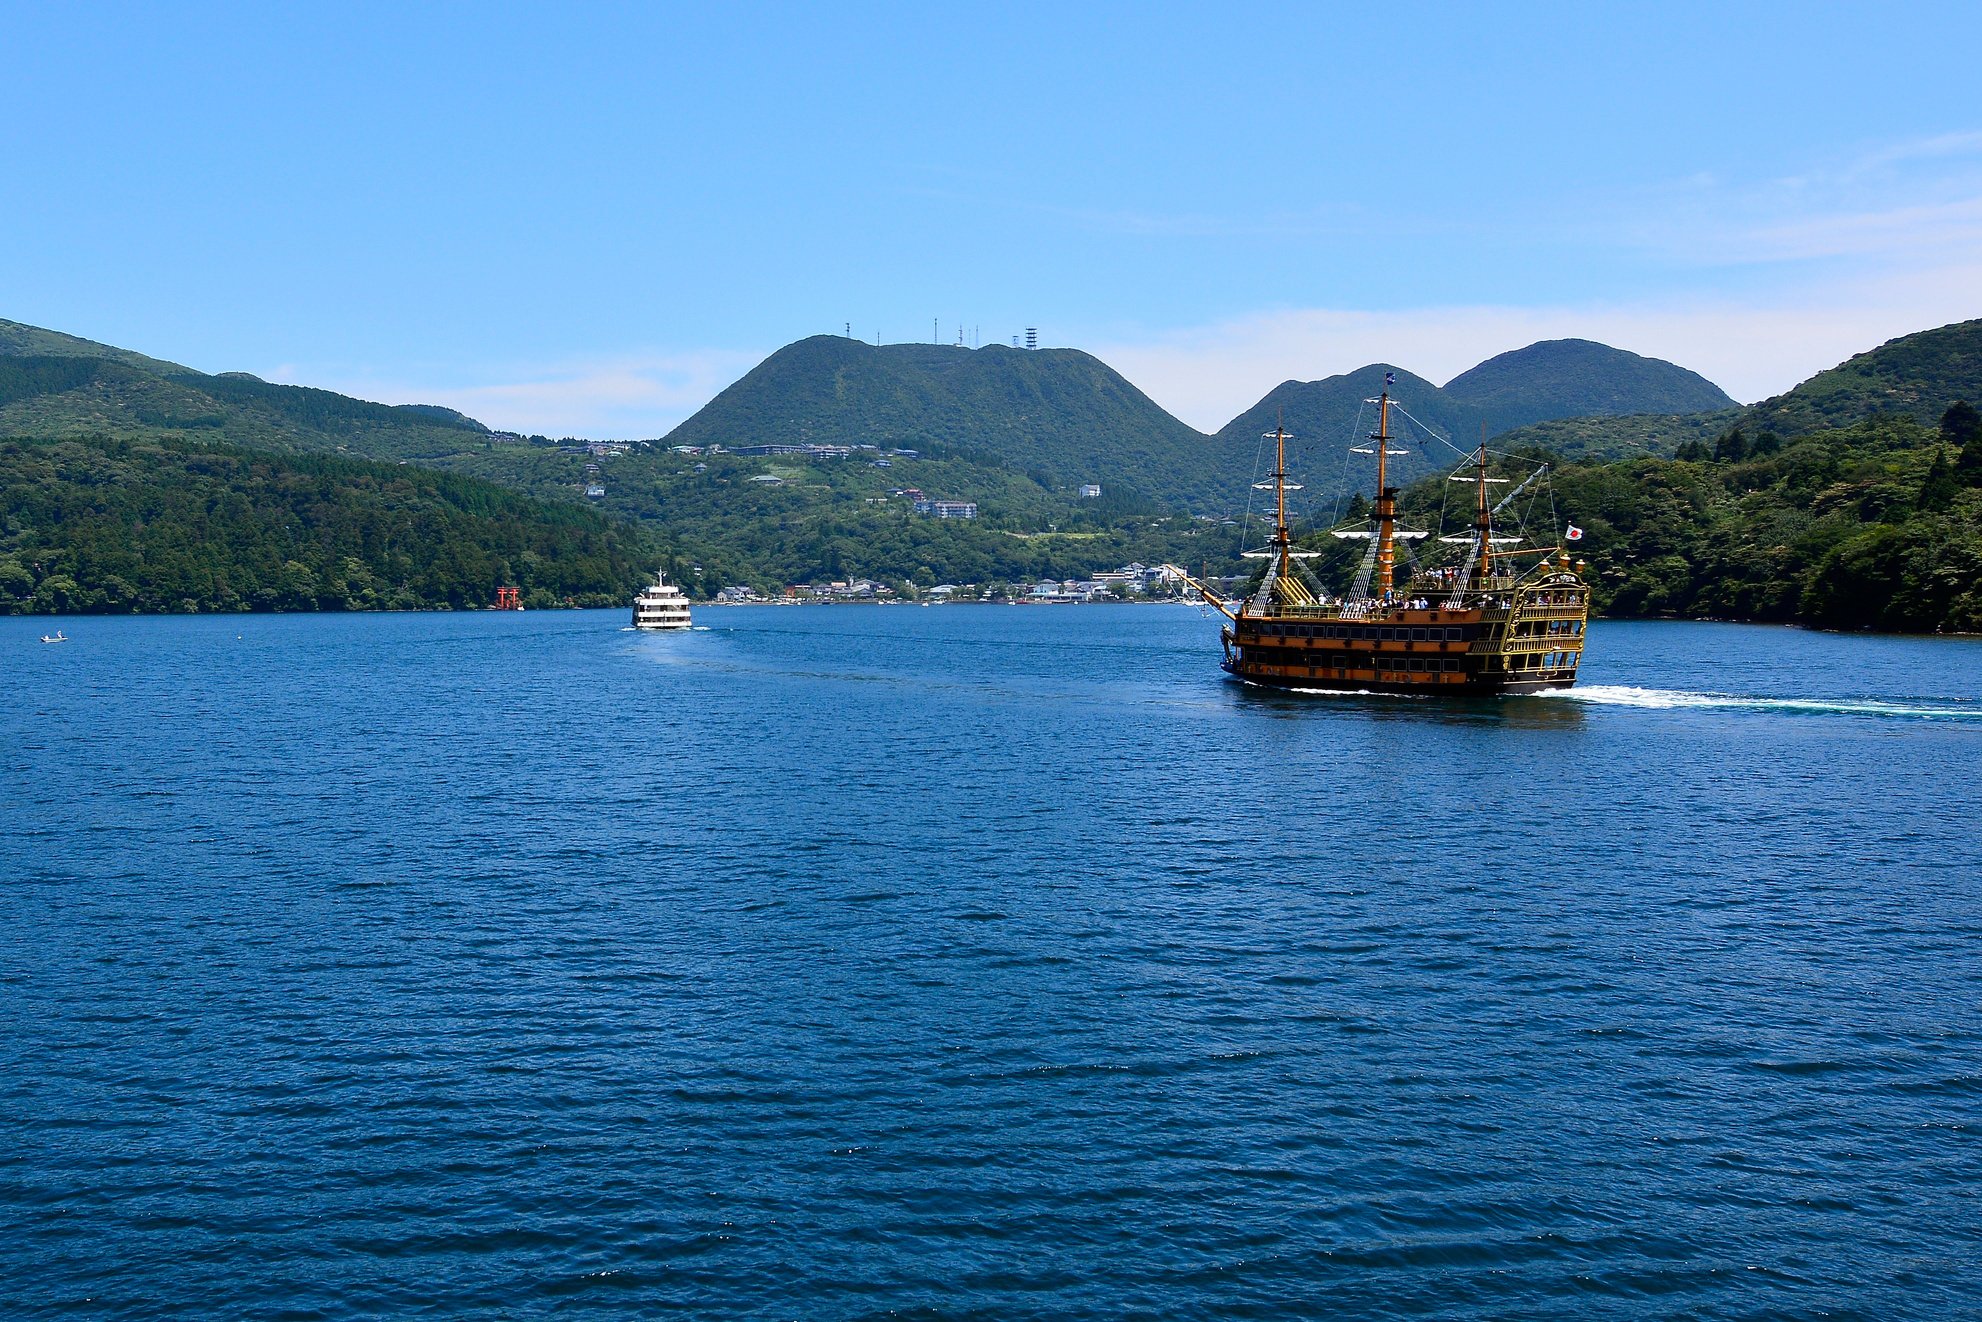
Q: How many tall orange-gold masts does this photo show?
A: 3